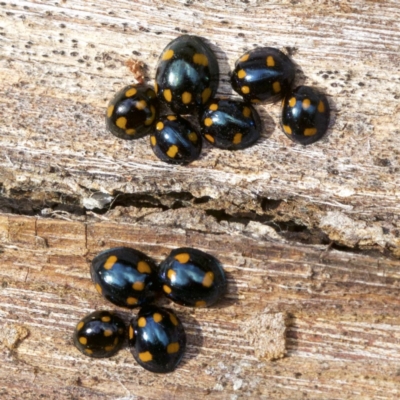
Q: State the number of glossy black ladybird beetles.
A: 10